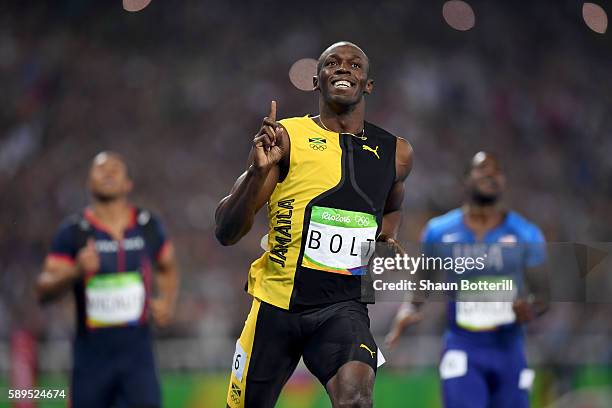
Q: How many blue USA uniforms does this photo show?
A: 1